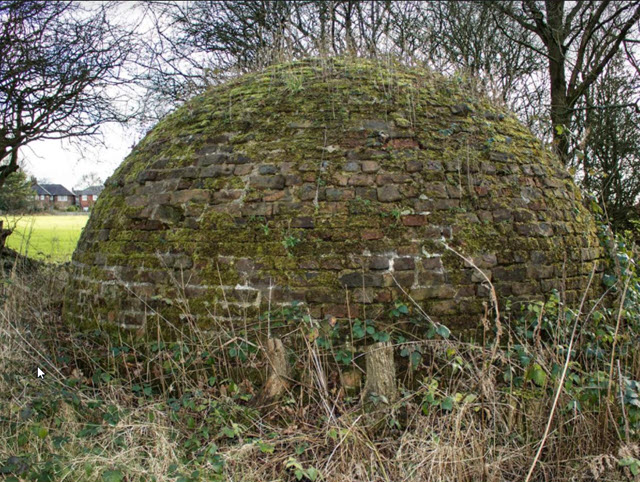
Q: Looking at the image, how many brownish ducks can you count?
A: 0